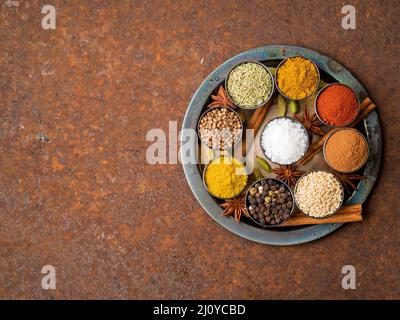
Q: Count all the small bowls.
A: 9